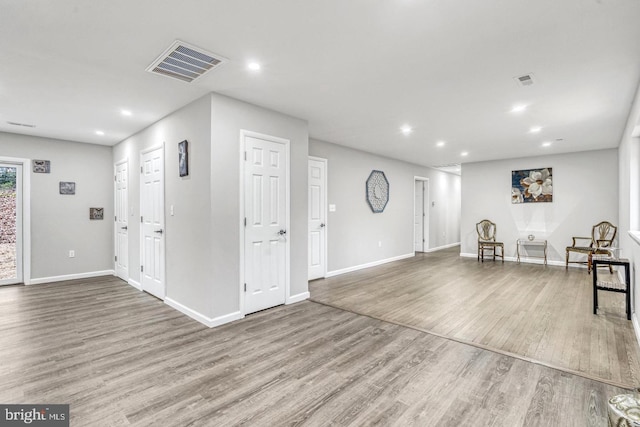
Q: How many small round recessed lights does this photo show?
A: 9